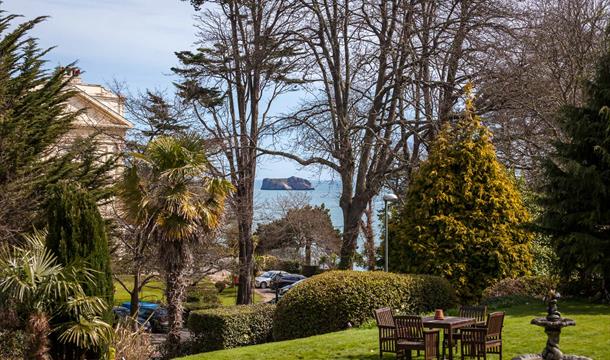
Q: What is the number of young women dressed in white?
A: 0